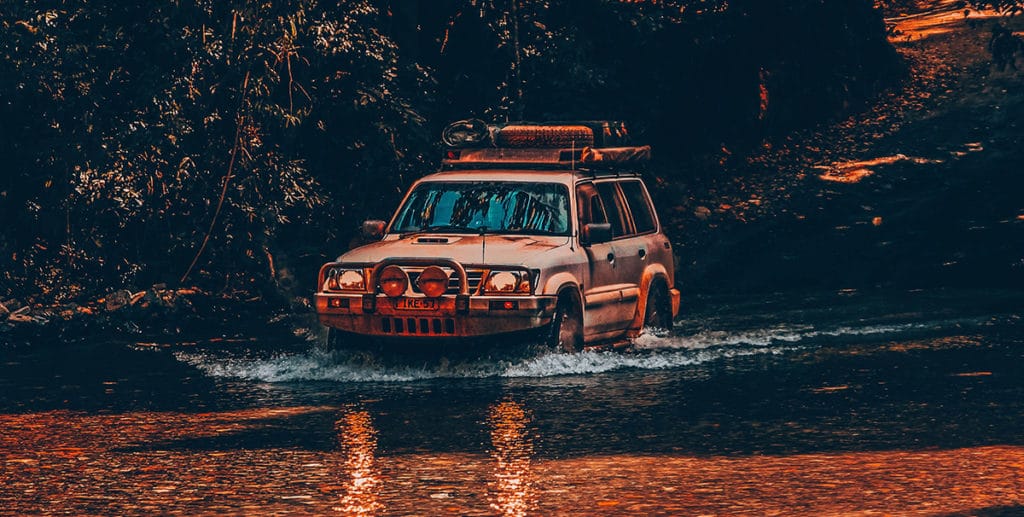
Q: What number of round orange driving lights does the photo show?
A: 2